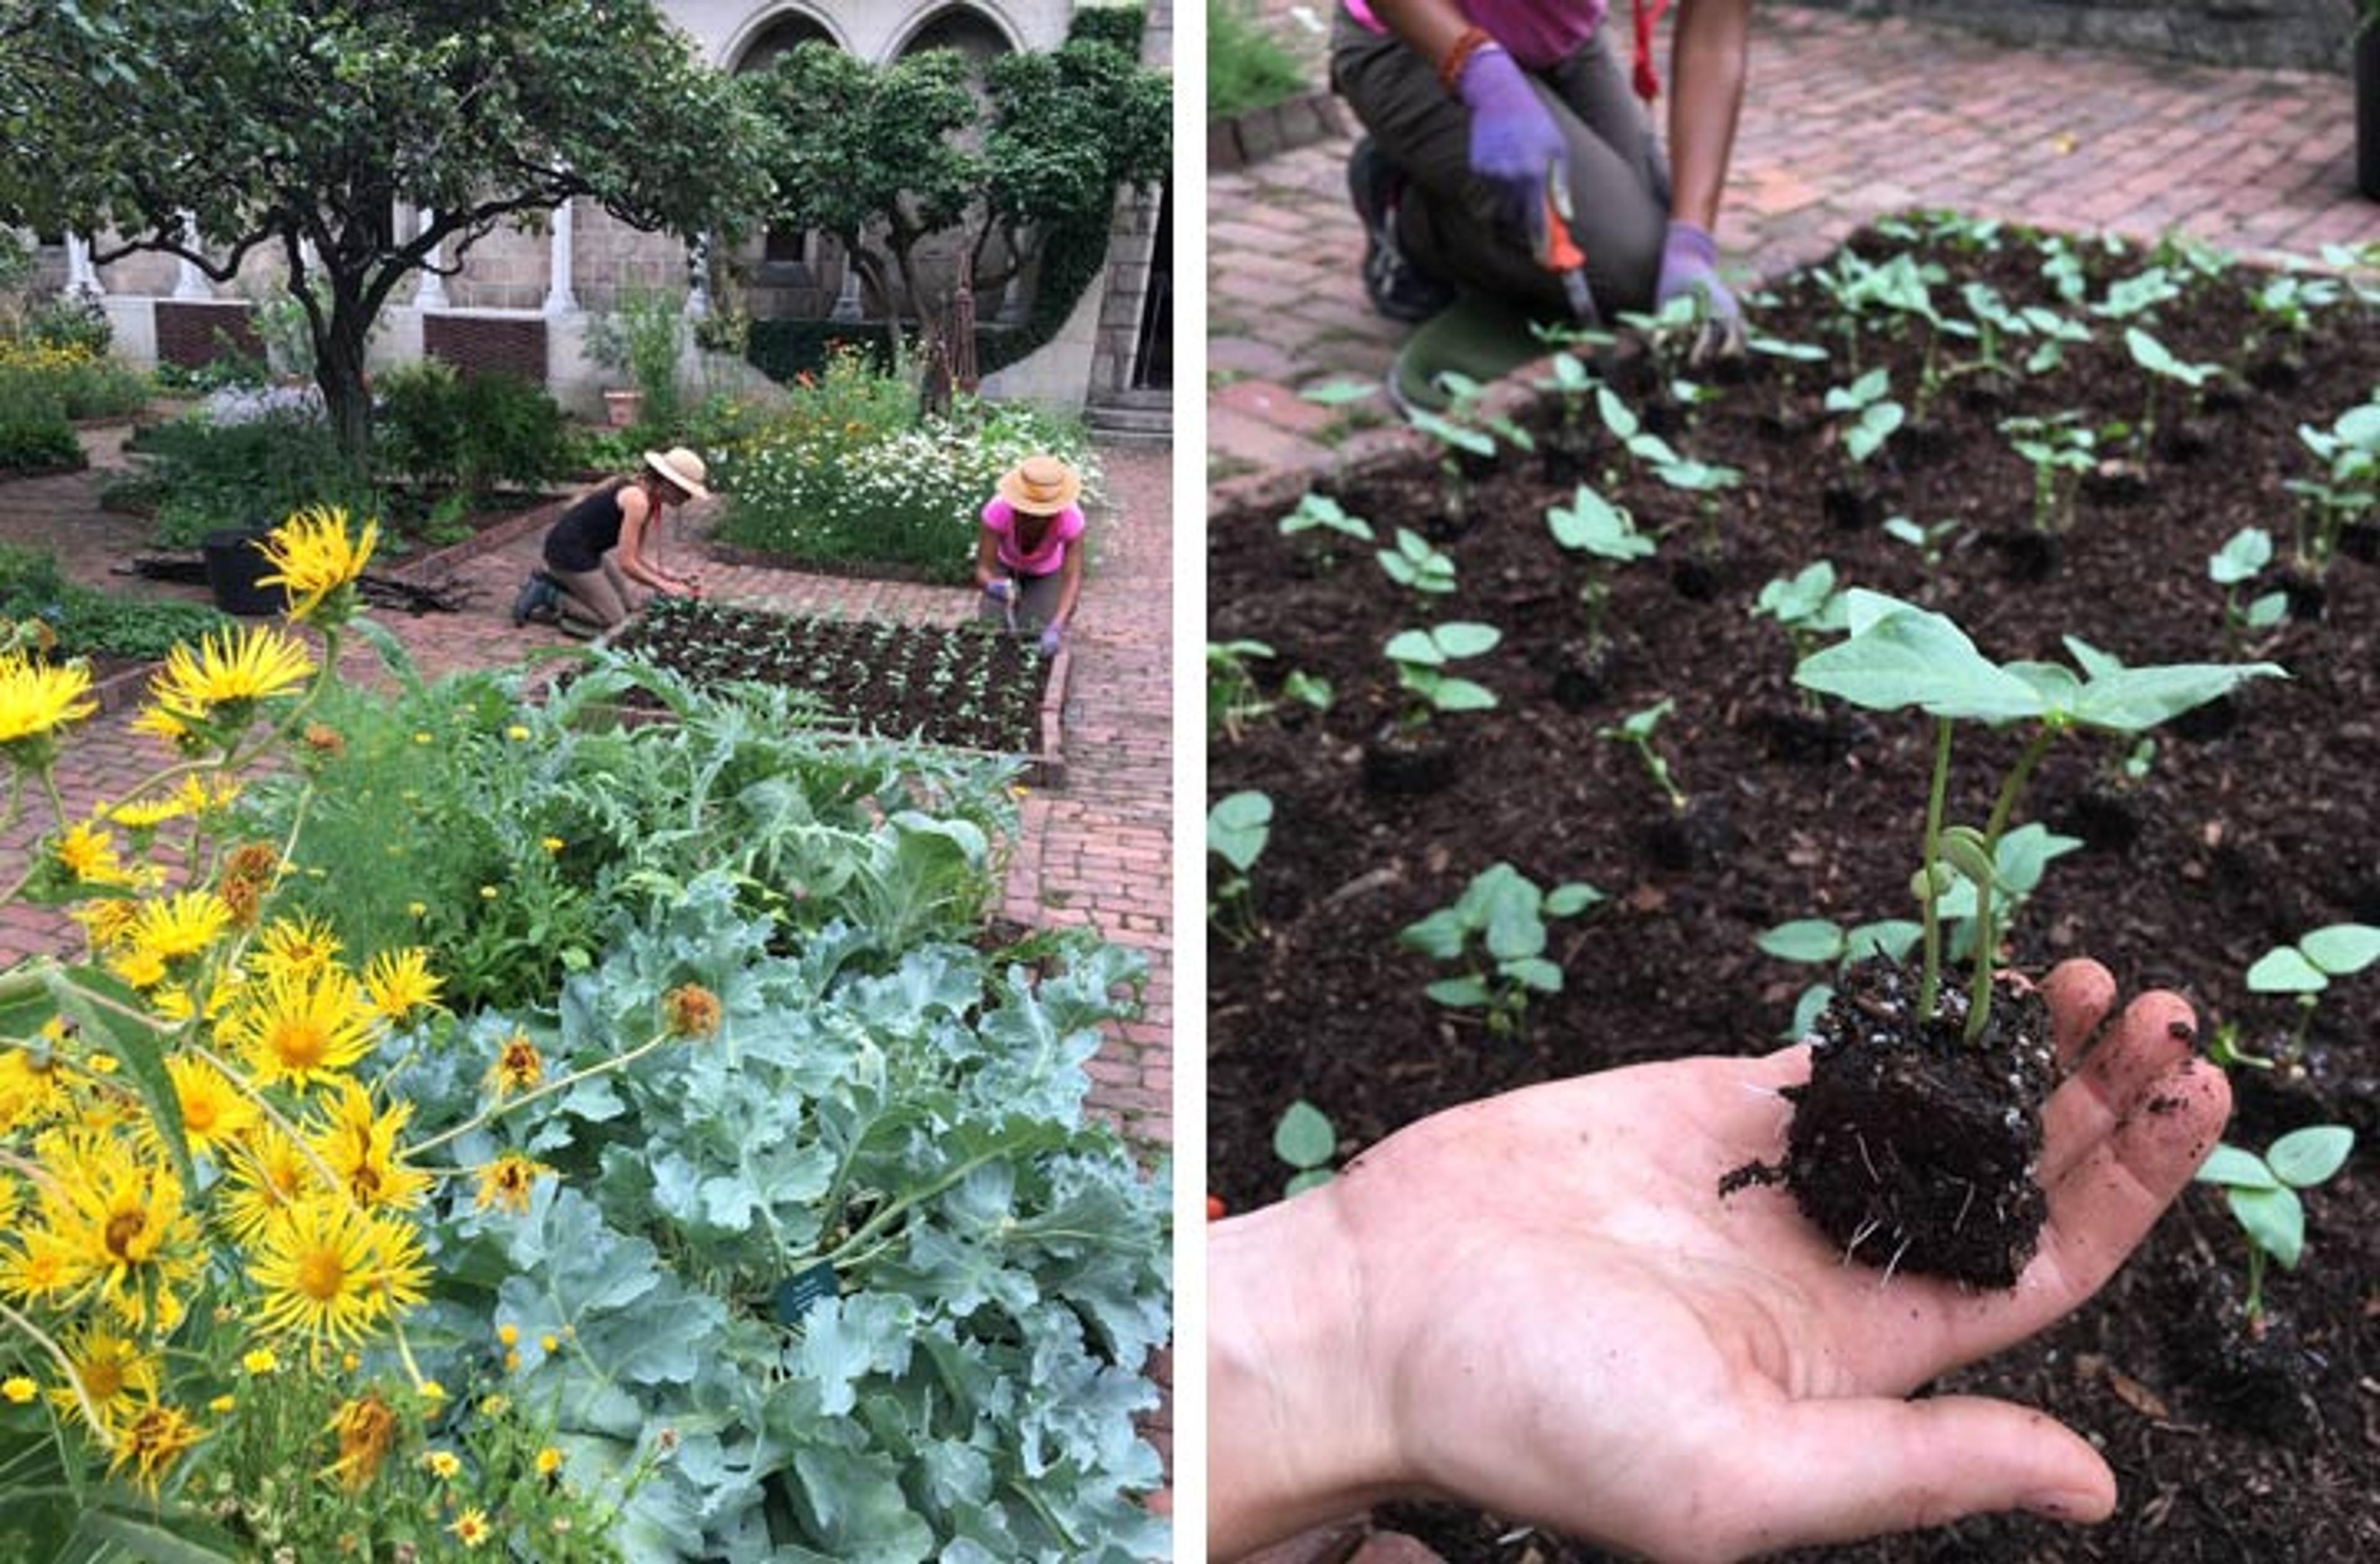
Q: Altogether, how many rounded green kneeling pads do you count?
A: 1